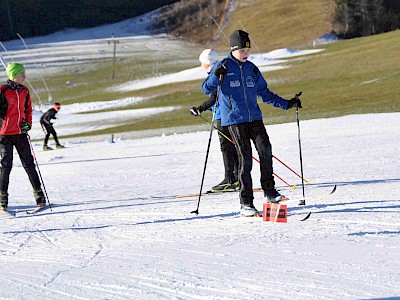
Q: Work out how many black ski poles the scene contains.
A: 2